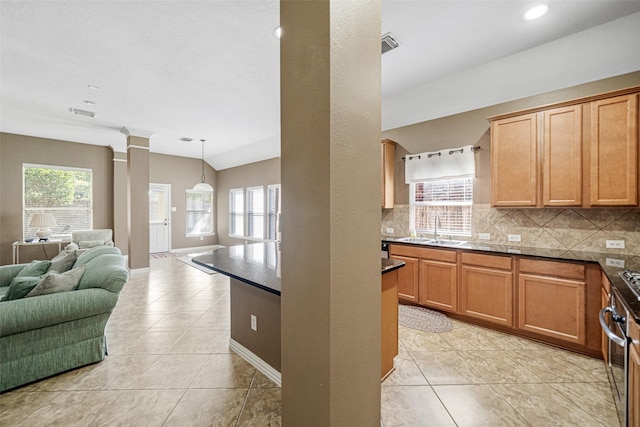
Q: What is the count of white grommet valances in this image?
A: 1